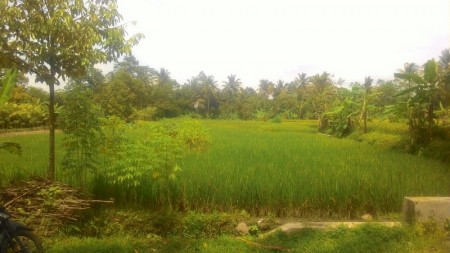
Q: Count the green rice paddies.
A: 1